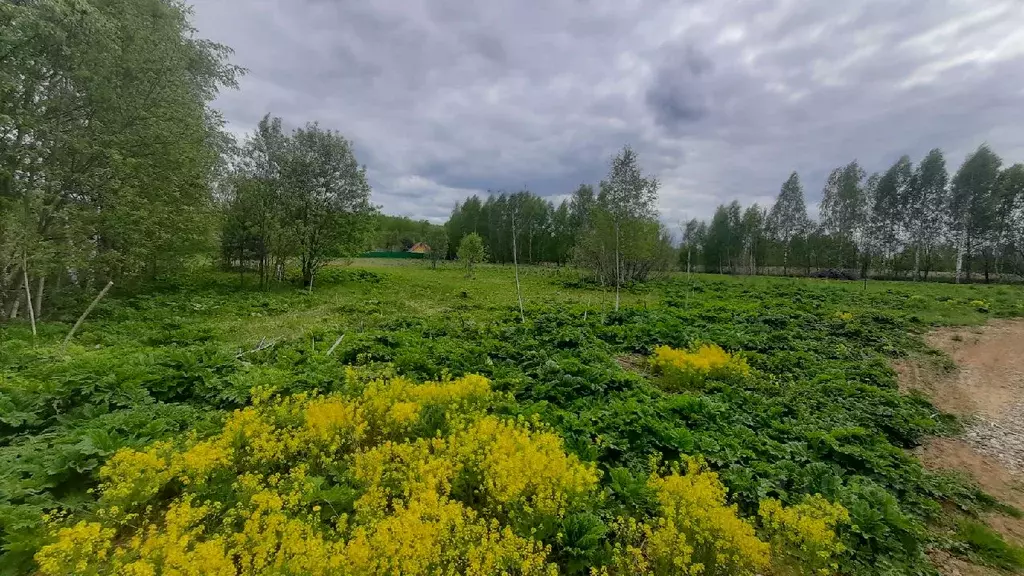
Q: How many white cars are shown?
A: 0